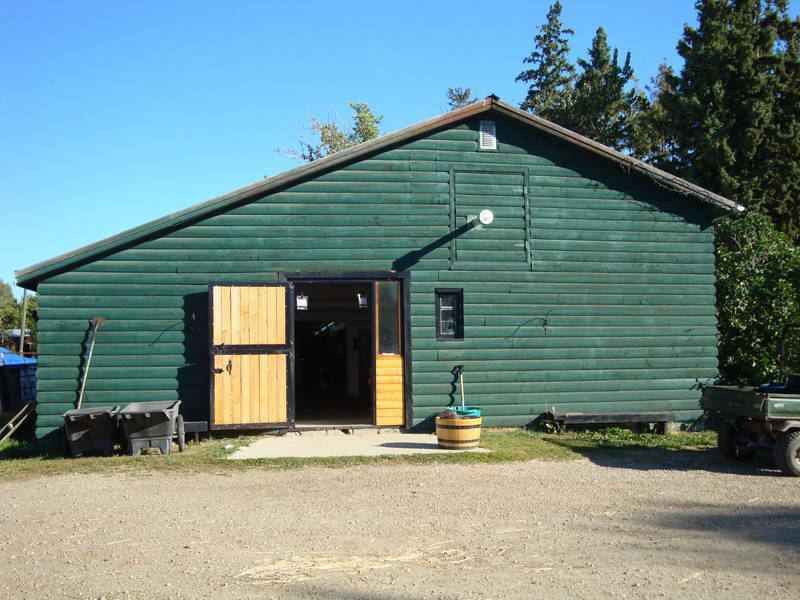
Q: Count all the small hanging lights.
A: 2